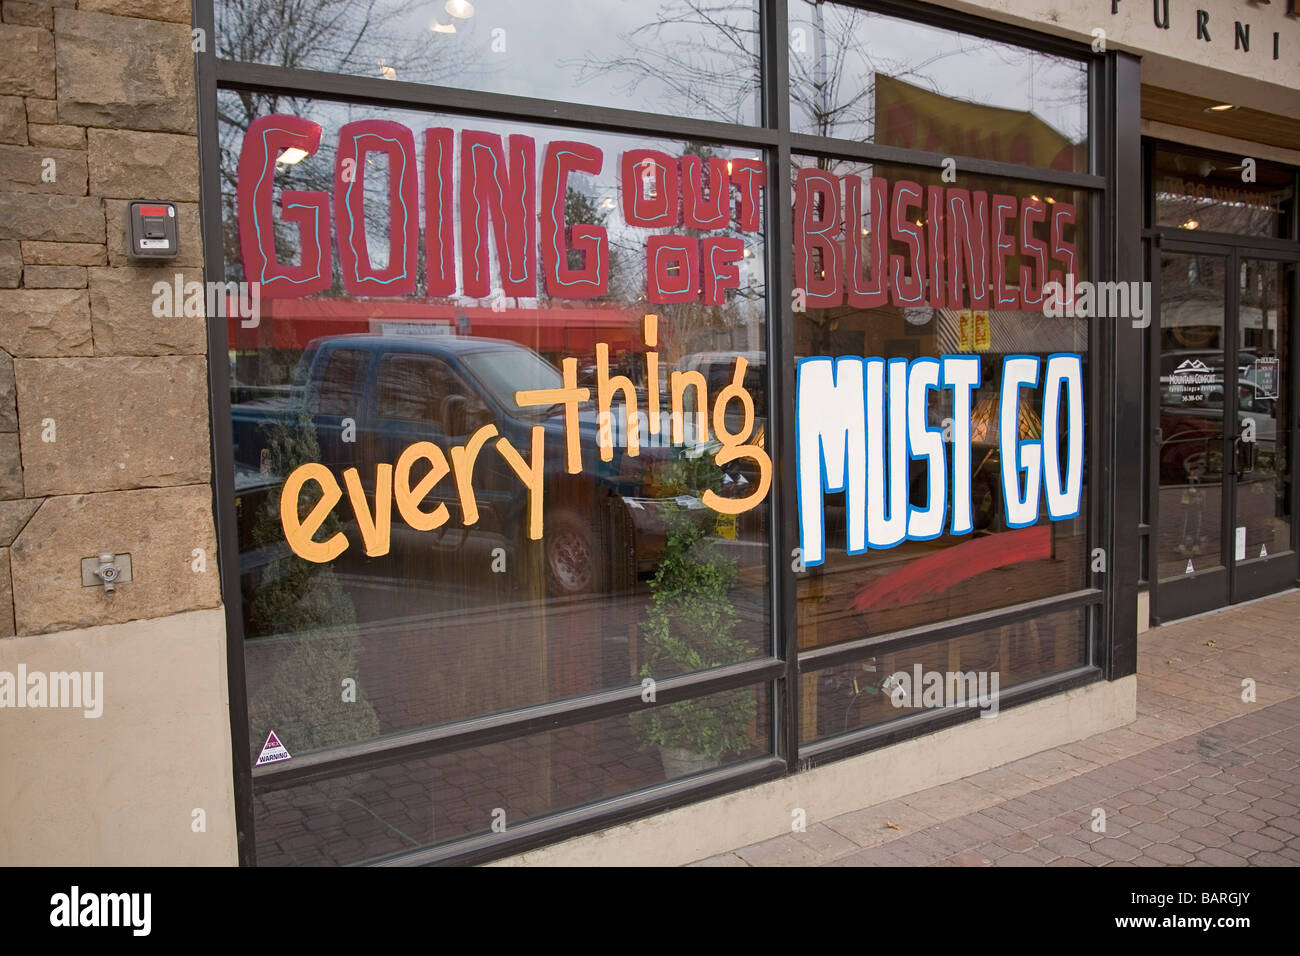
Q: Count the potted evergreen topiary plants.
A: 2